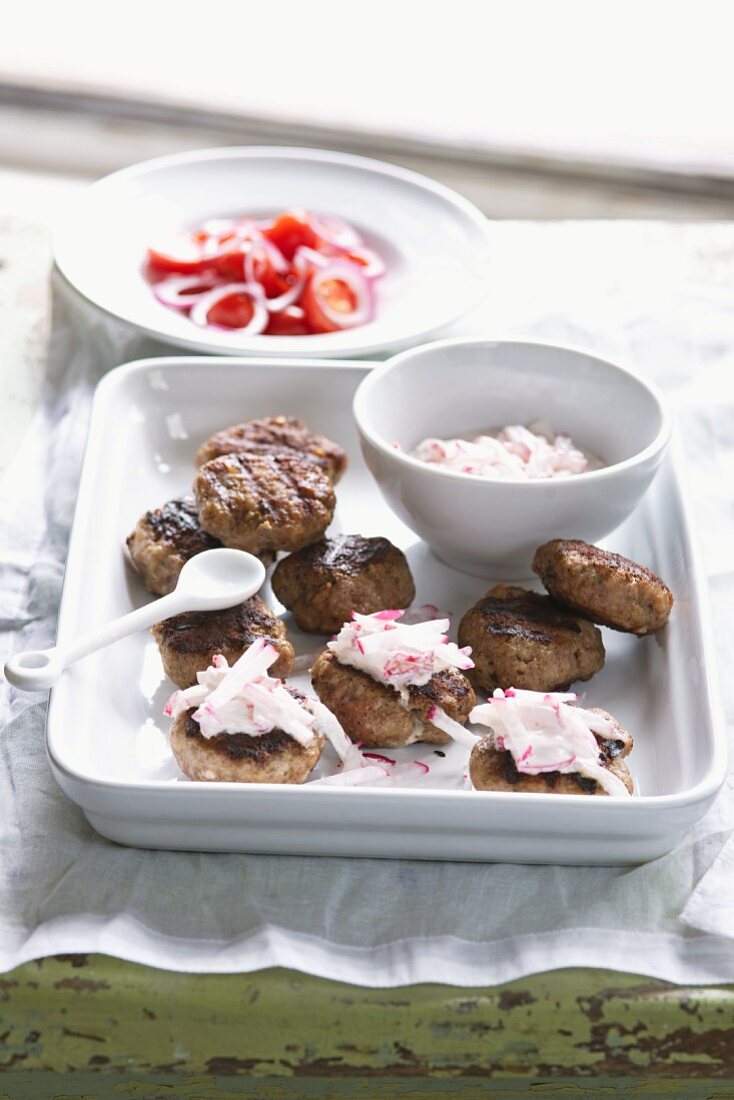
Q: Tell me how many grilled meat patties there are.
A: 10